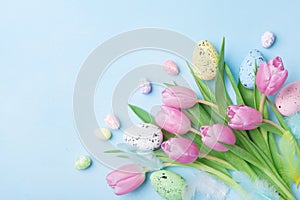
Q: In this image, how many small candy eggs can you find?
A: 6